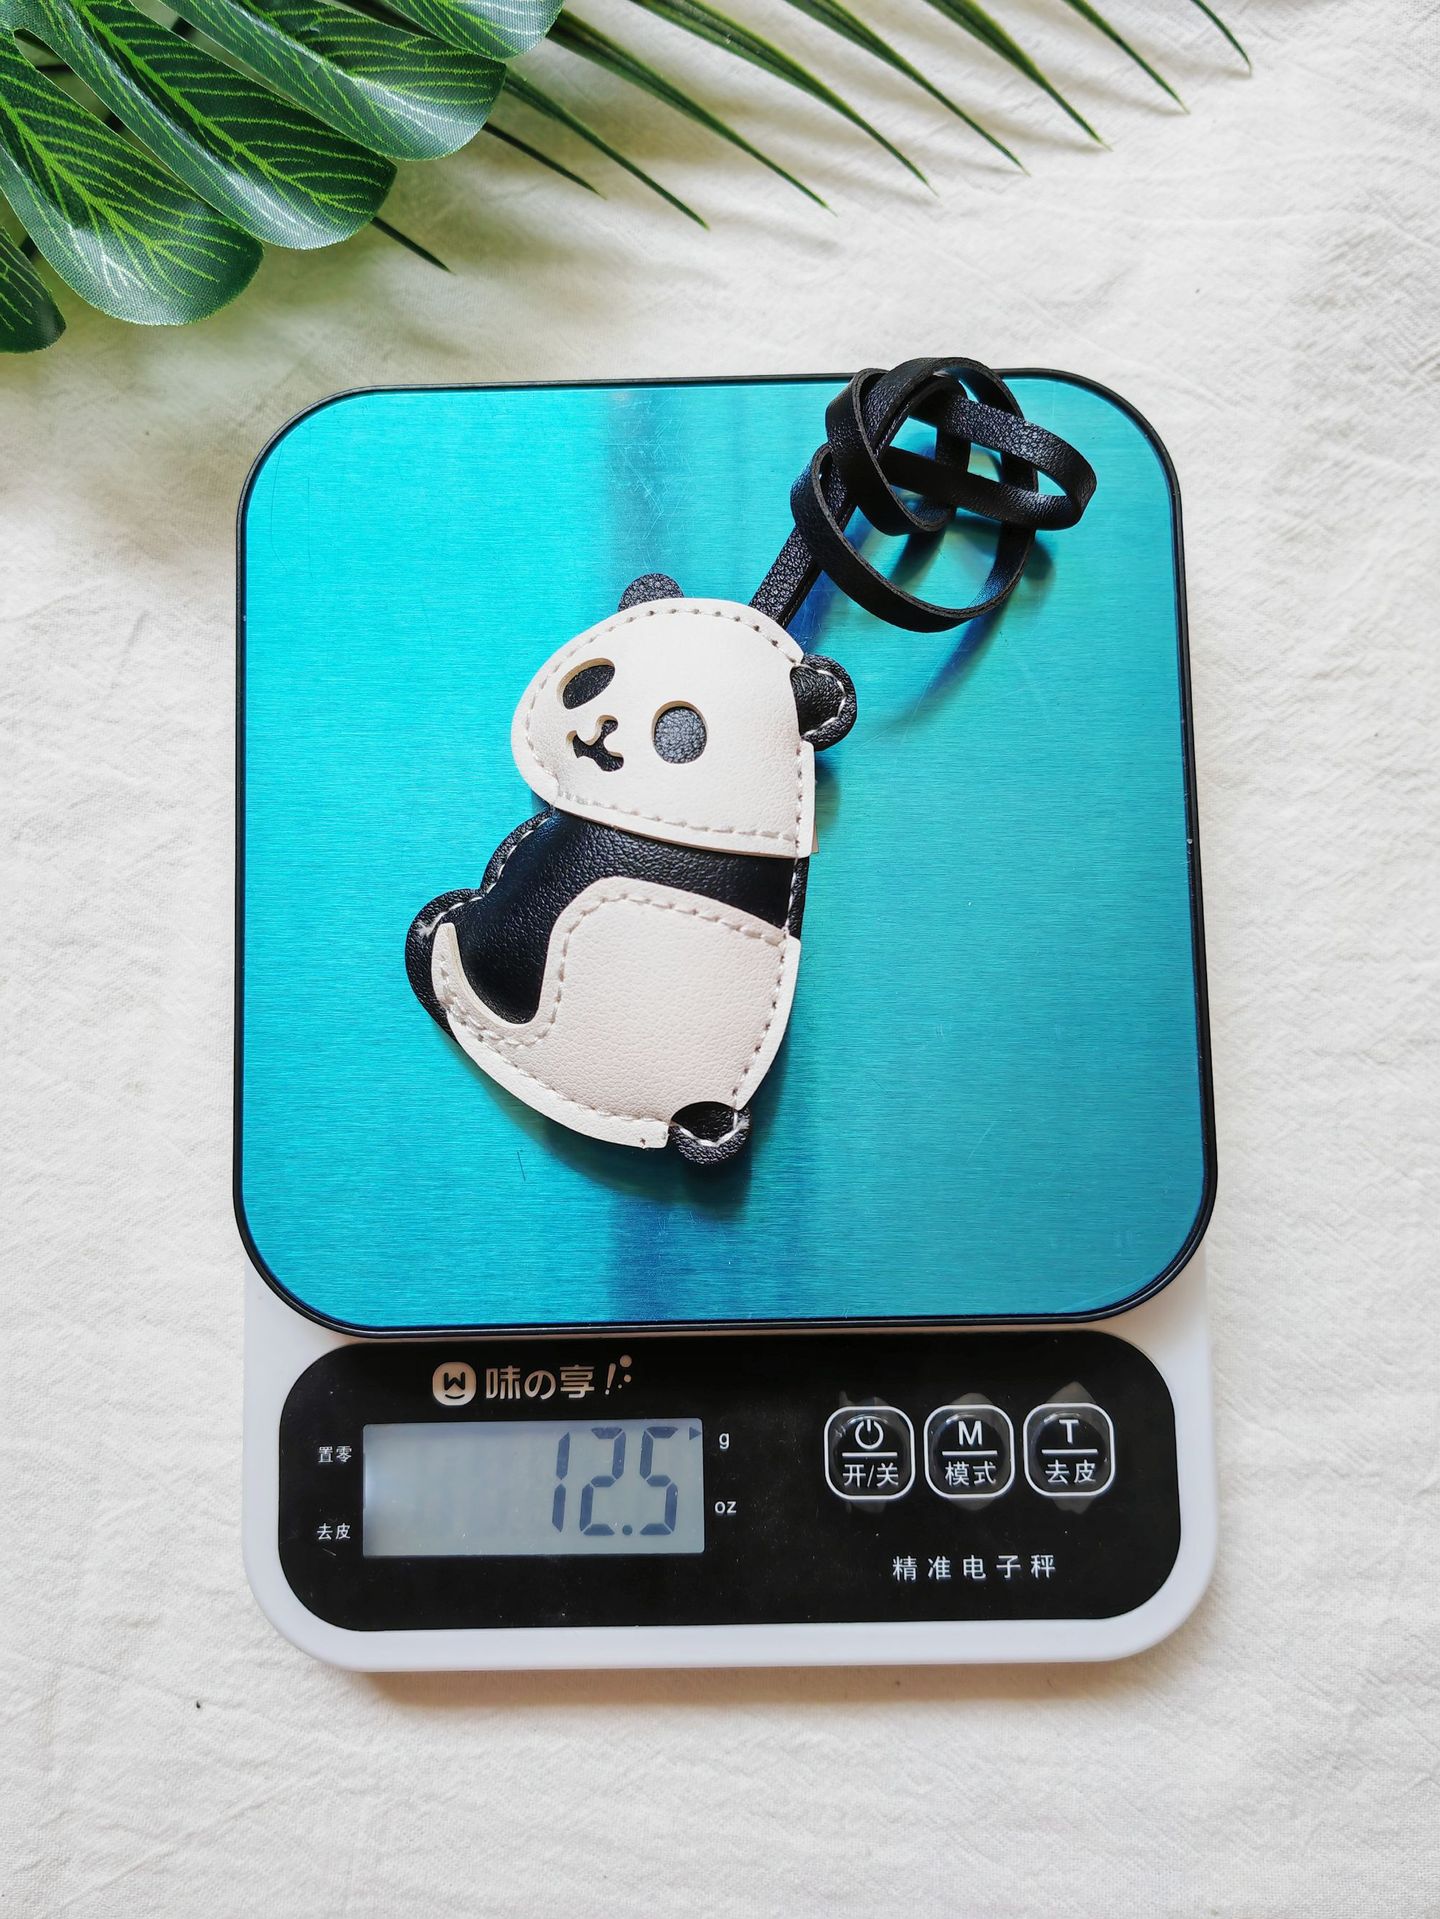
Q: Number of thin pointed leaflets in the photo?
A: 9